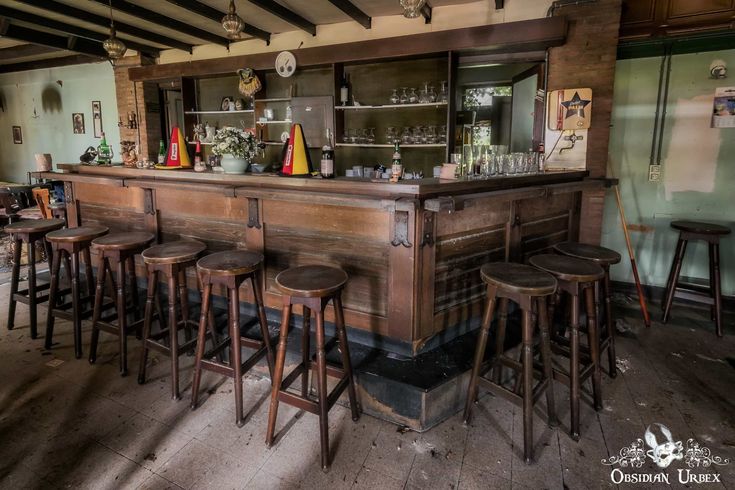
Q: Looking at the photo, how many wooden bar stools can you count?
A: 10